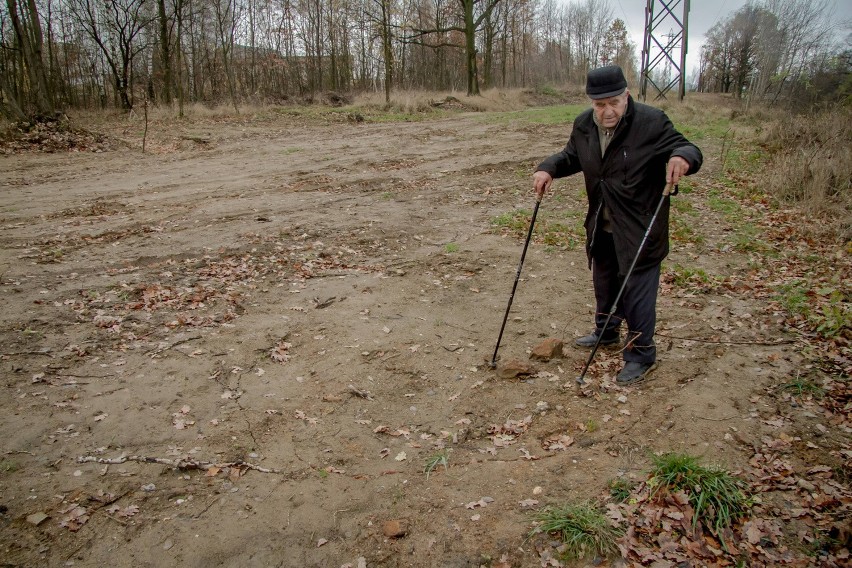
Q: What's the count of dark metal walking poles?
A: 2